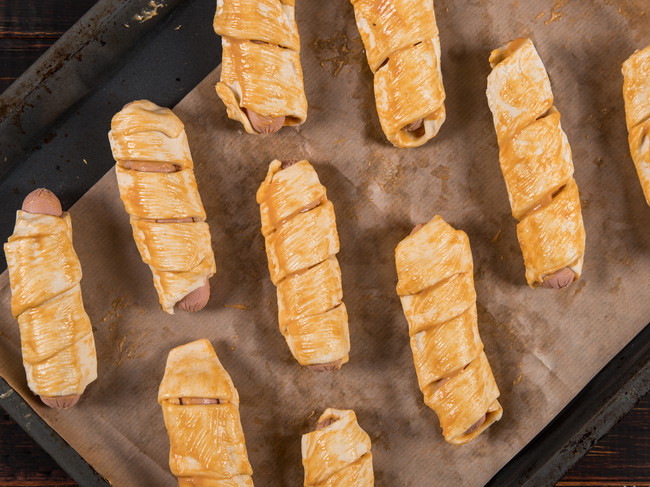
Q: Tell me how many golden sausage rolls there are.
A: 10